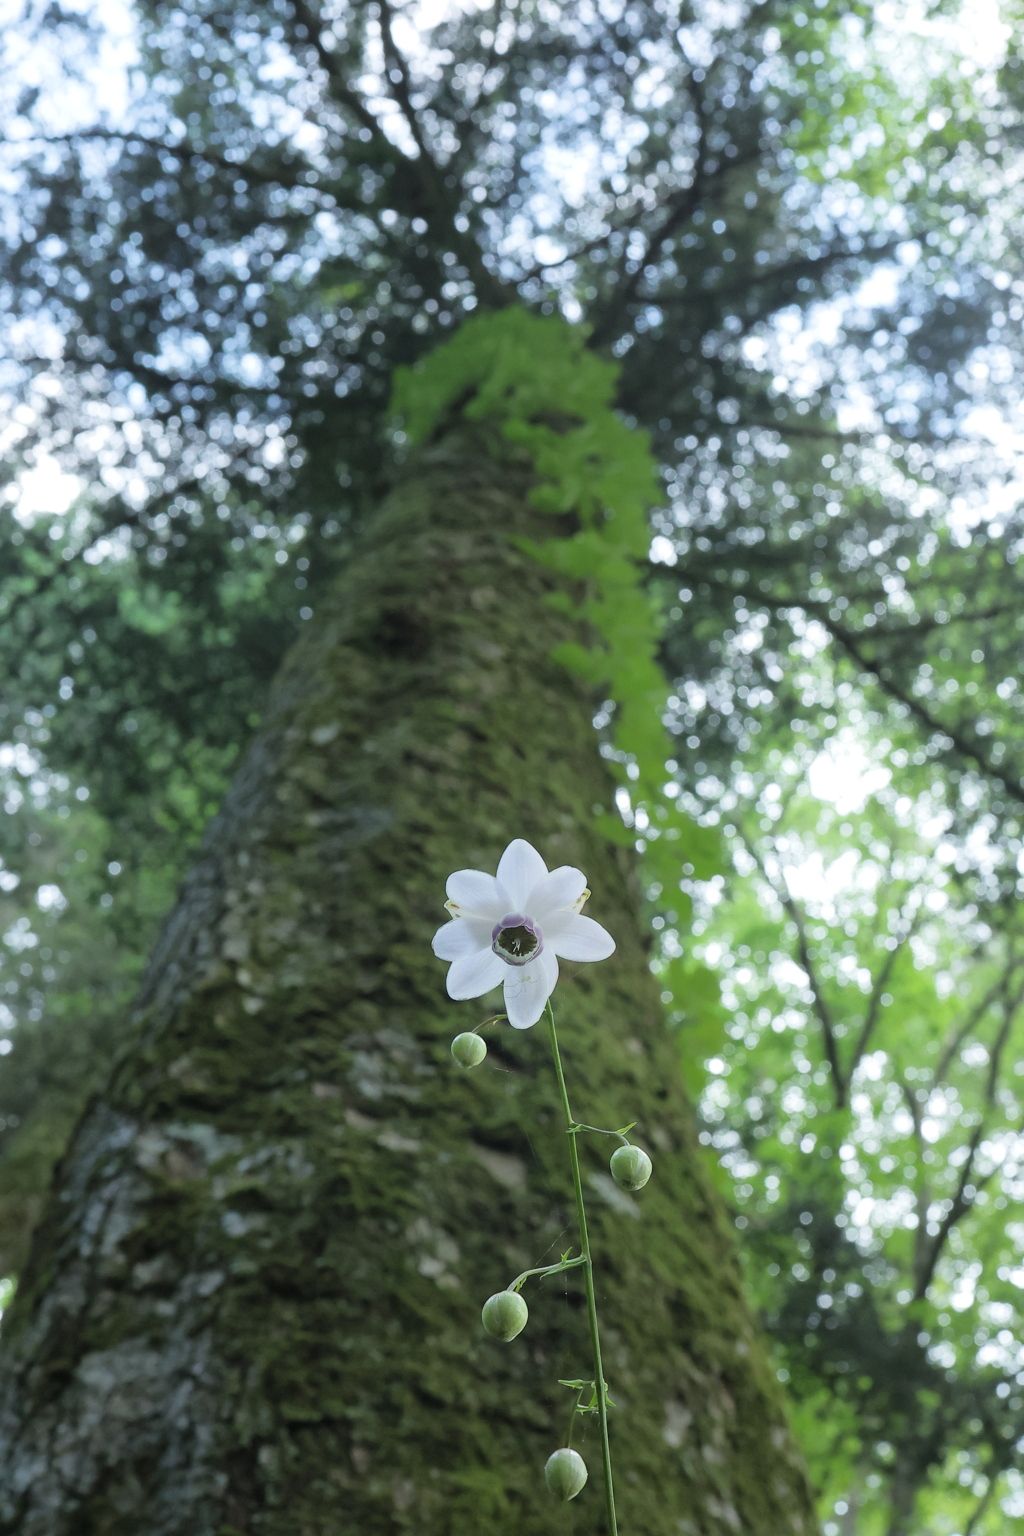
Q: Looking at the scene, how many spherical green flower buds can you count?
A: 4